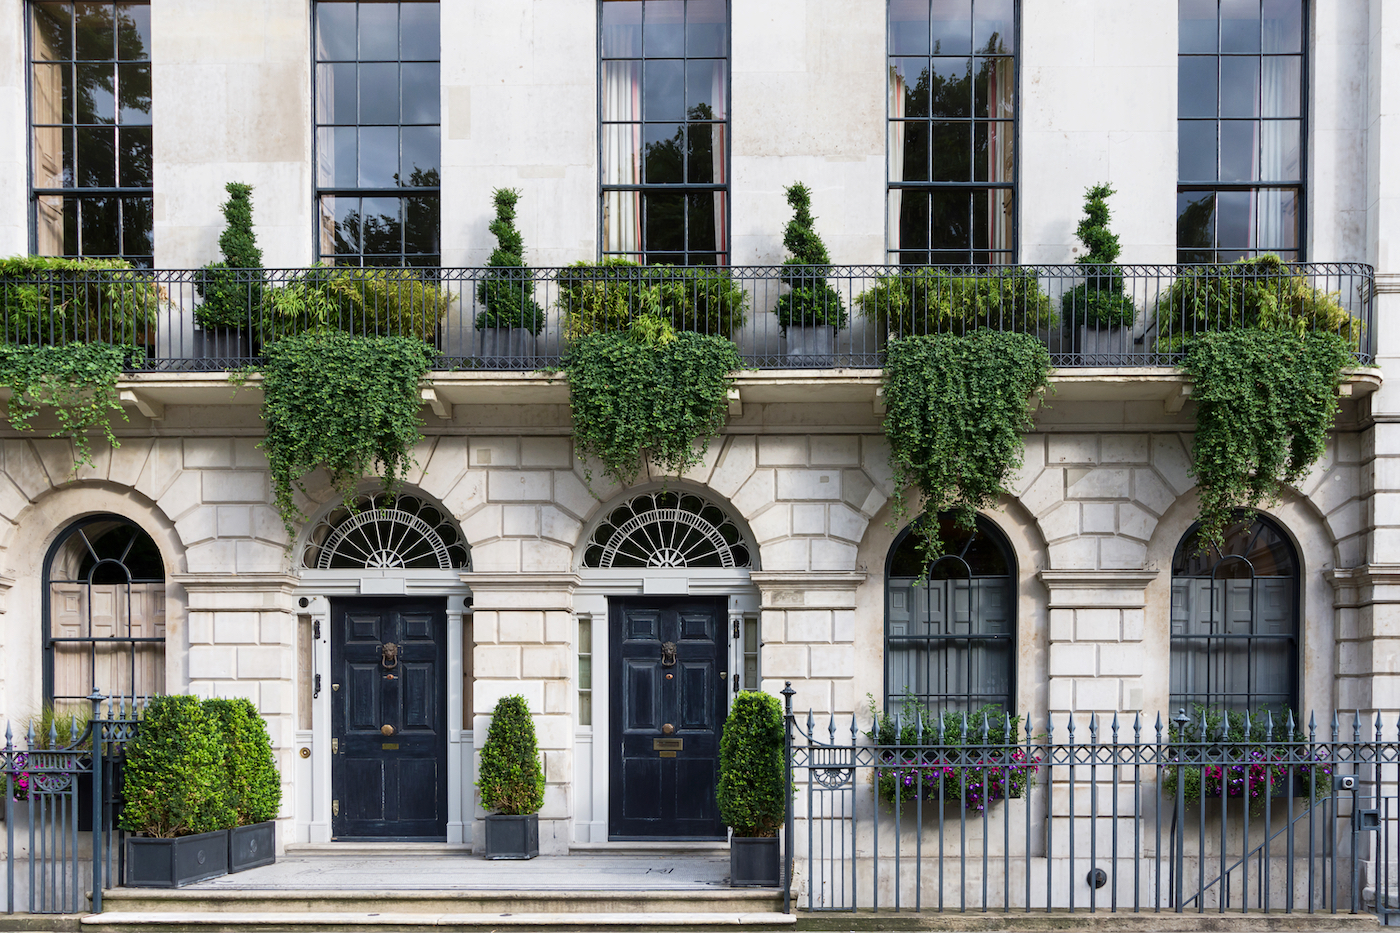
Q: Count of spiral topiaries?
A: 4